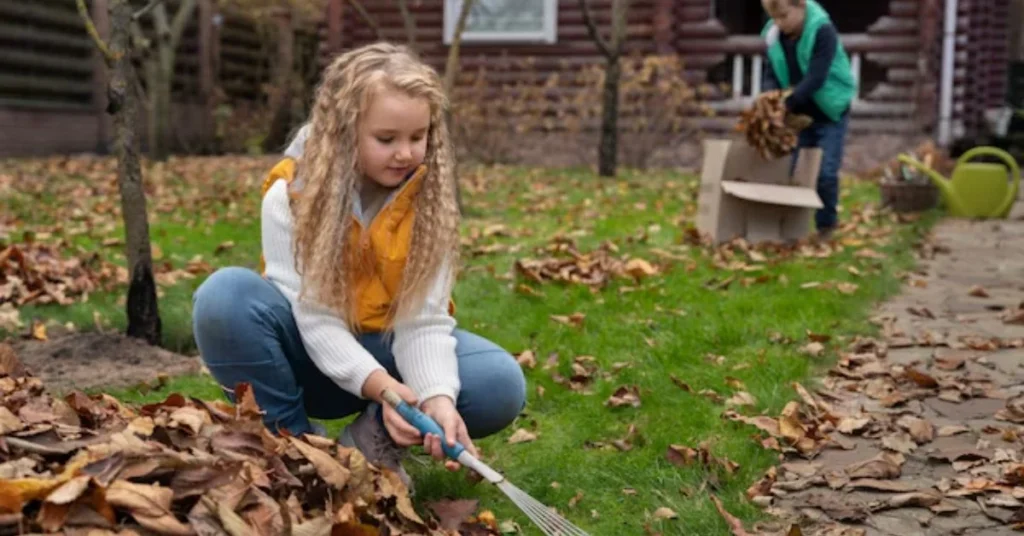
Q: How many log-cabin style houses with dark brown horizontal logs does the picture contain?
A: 1